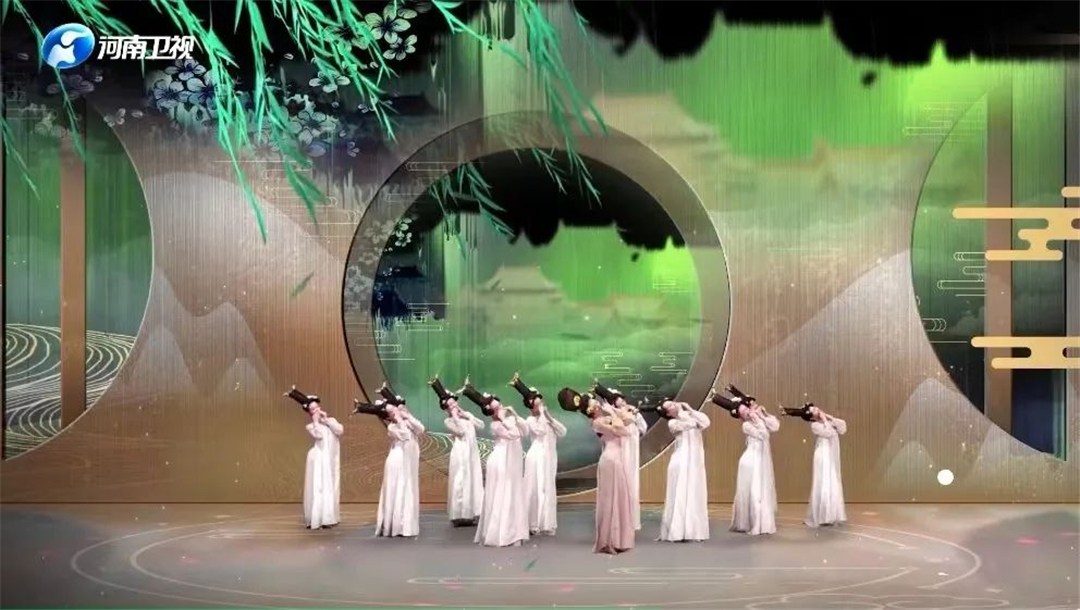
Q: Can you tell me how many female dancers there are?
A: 12